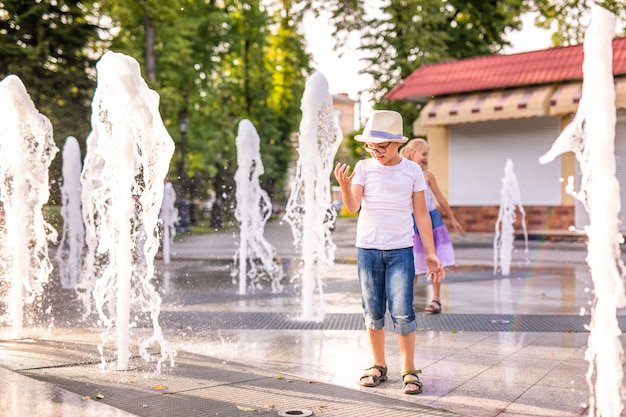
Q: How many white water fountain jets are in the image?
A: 8